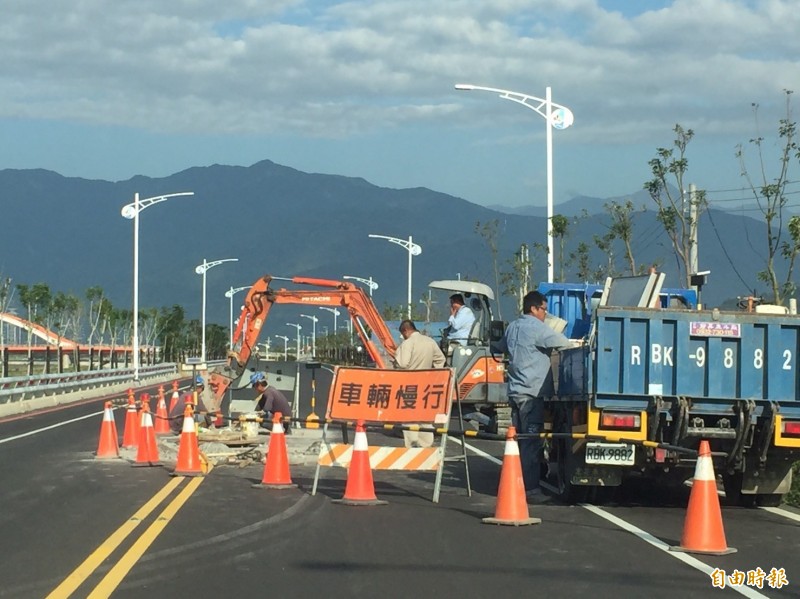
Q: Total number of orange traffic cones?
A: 10